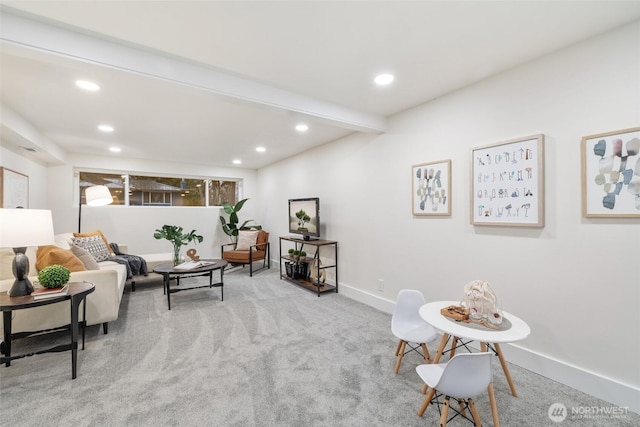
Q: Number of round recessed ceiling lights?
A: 7